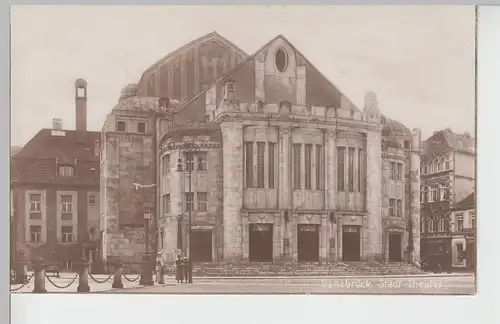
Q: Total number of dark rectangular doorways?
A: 5